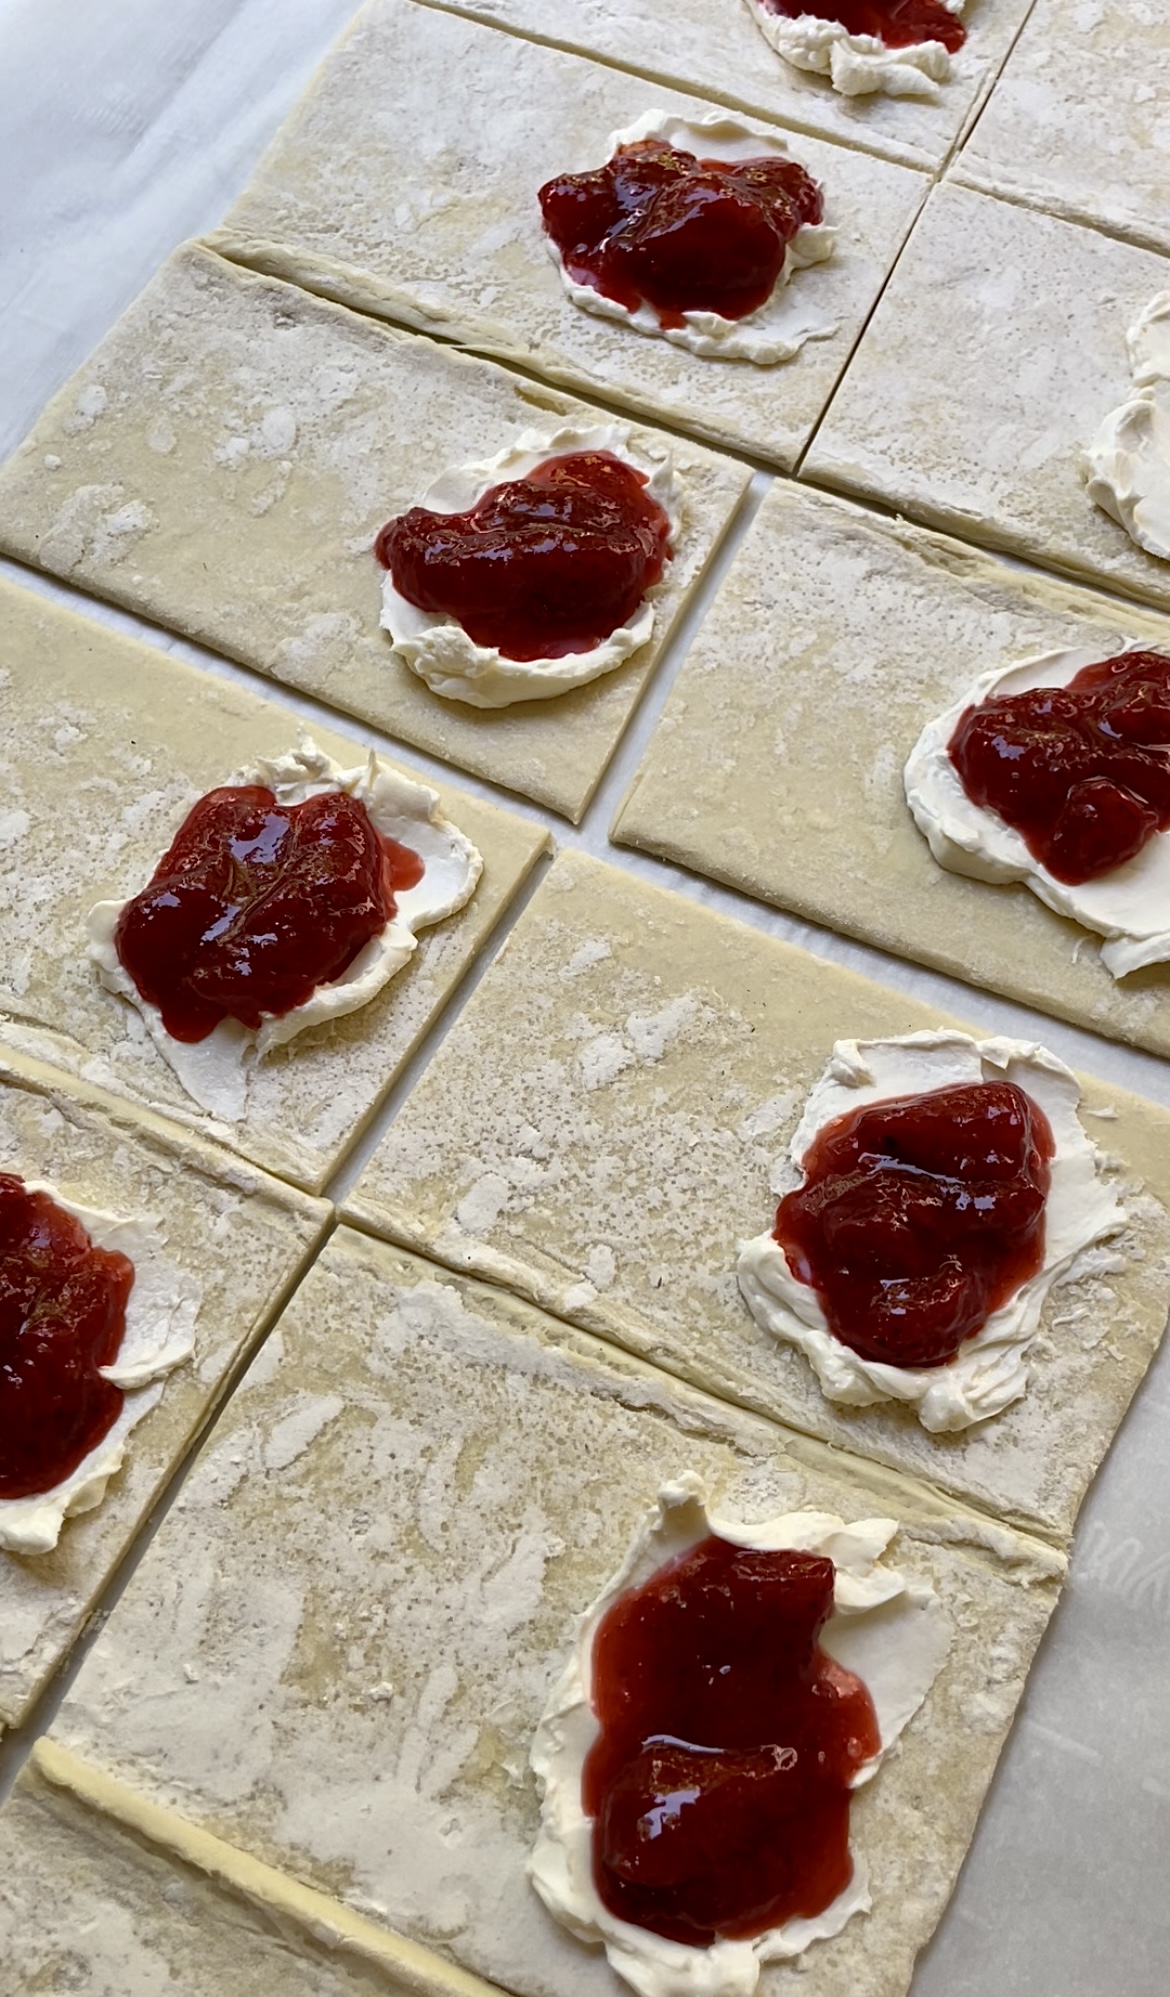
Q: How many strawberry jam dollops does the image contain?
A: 8